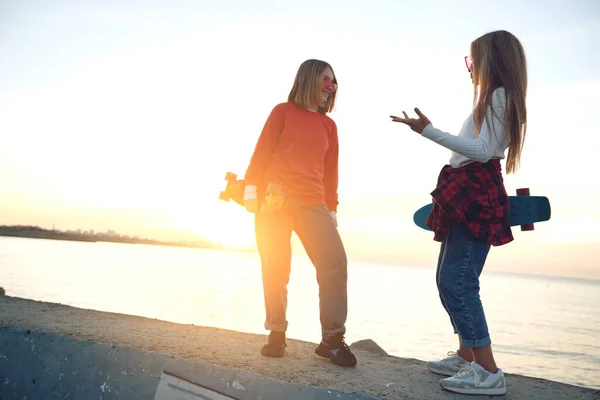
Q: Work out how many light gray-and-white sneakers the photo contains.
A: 2